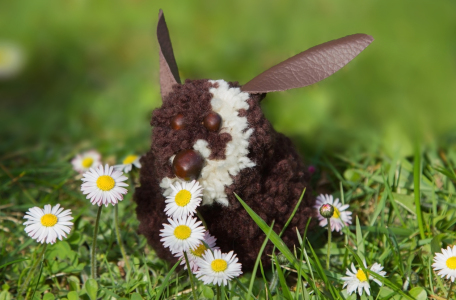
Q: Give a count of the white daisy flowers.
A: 11